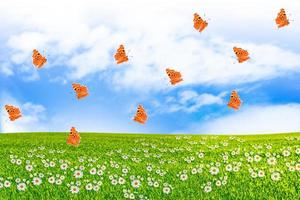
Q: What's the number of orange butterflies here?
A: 11